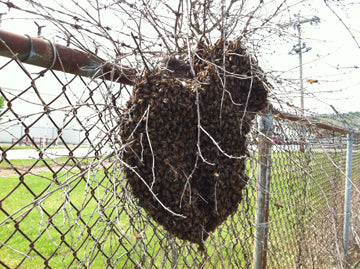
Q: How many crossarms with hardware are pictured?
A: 2